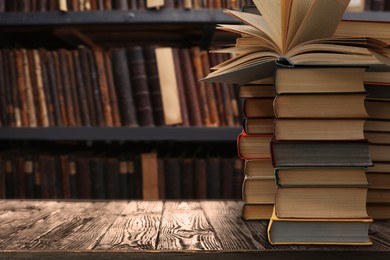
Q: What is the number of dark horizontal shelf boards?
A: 2